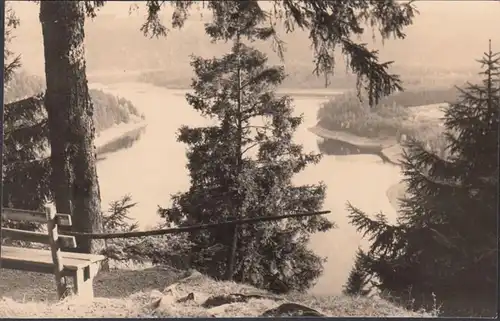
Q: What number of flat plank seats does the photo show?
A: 1